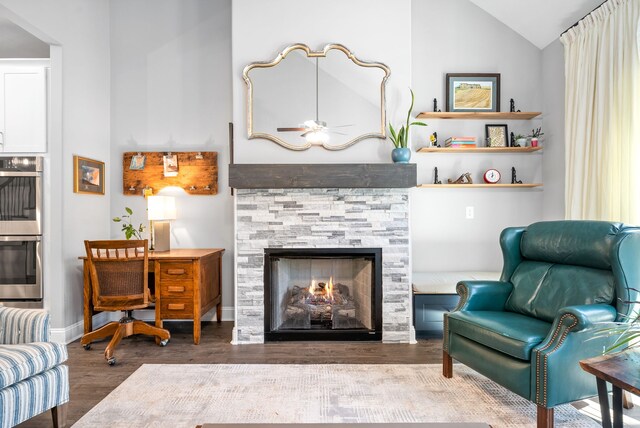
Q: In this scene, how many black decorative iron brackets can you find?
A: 6